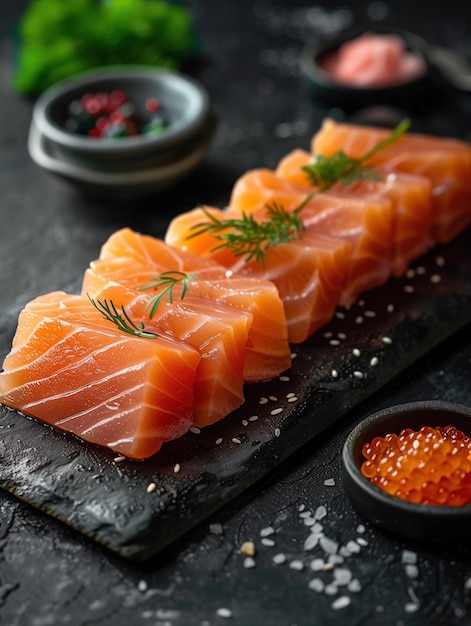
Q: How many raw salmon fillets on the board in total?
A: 7